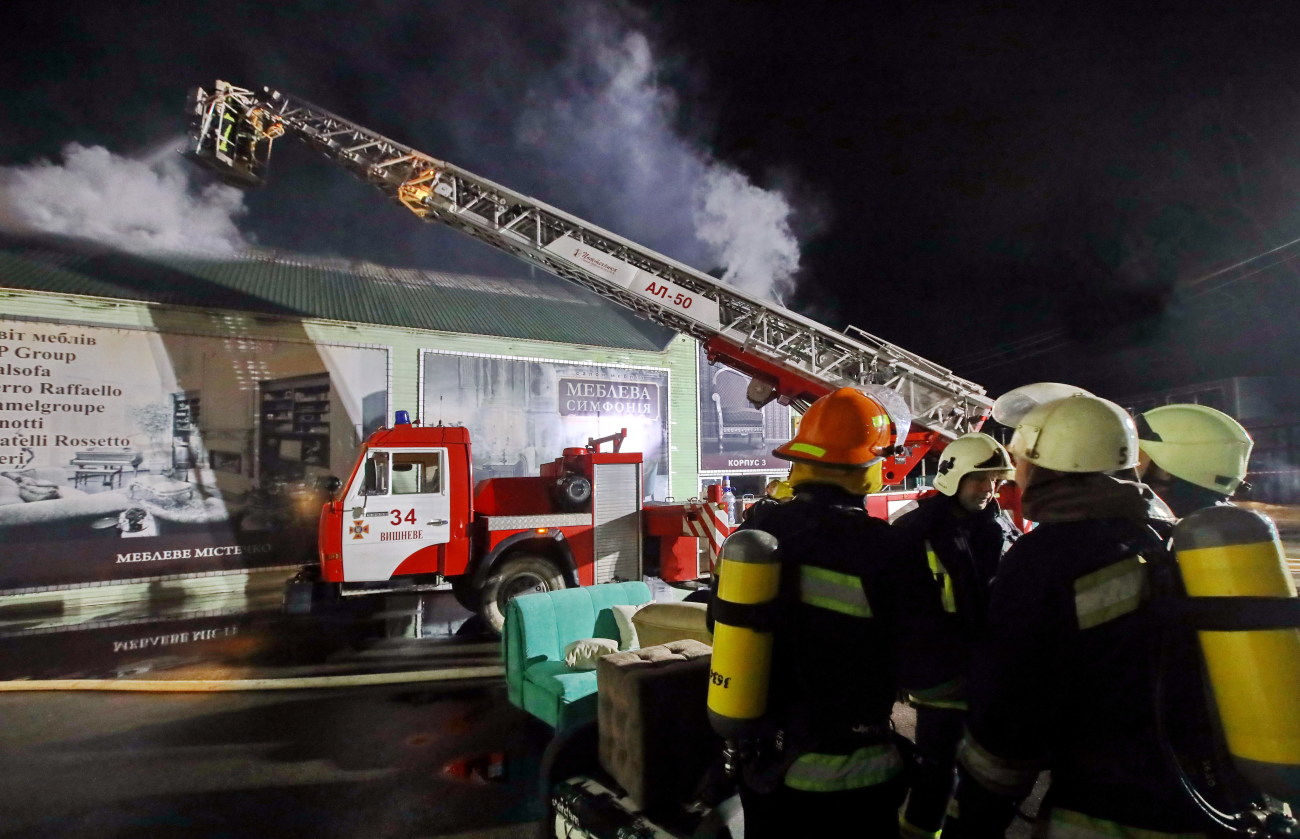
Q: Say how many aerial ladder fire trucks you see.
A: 1